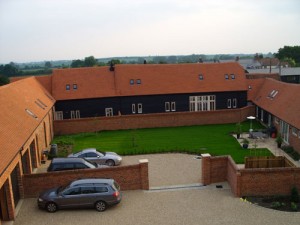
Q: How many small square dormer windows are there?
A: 7